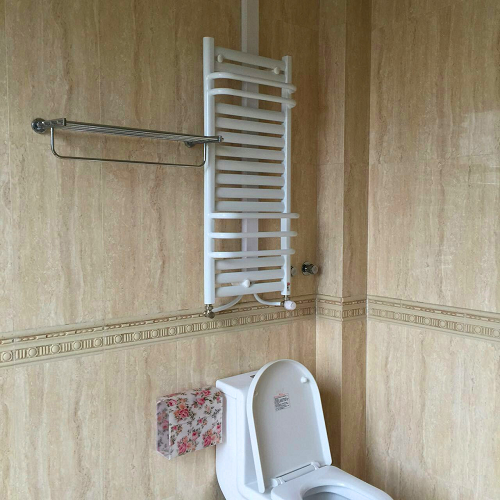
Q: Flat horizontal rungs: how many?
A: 13